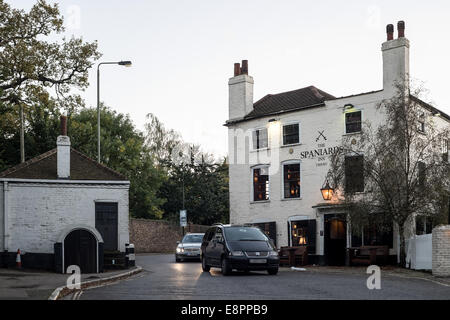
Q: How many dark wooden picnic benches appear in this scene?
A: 2